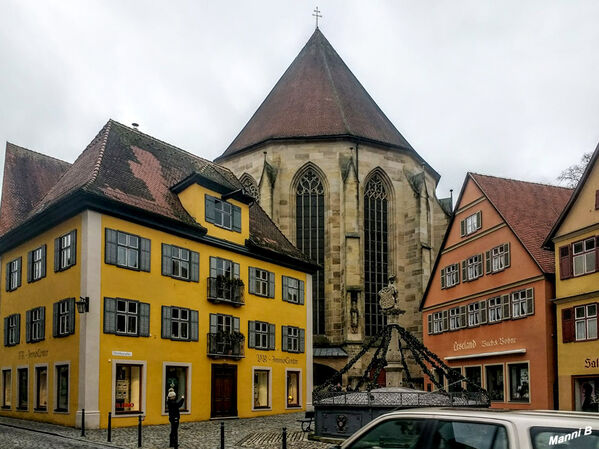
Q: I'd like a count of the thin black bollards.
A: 5